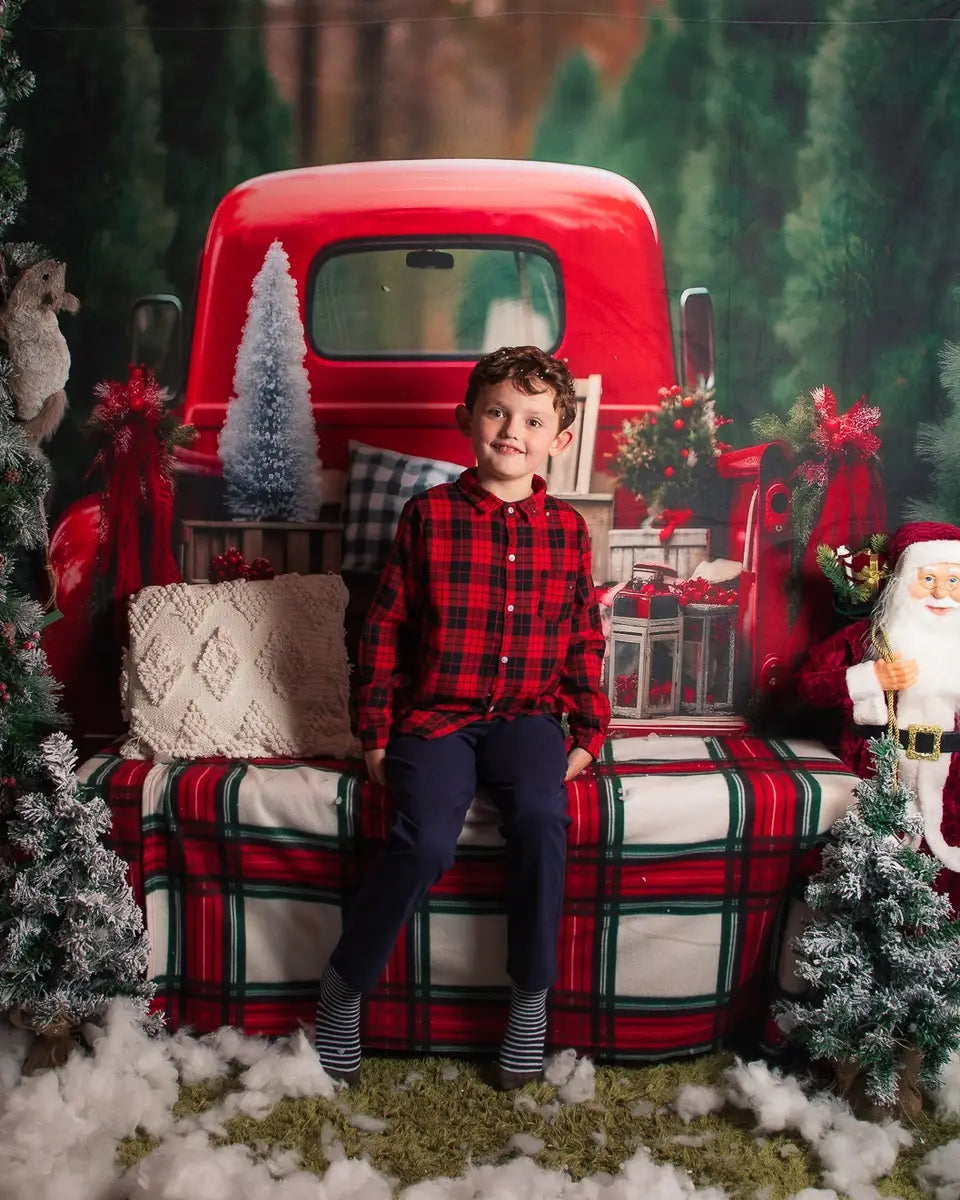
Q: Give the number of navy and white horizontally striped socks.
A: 2